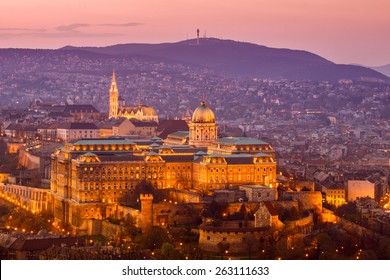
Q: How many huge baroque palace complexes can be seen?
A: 1